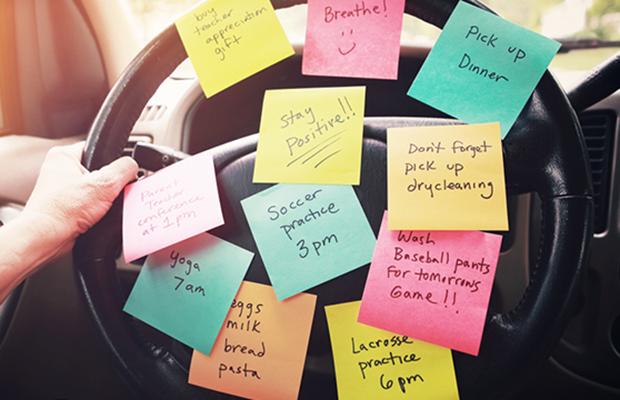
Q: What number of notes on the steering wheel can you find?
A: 11